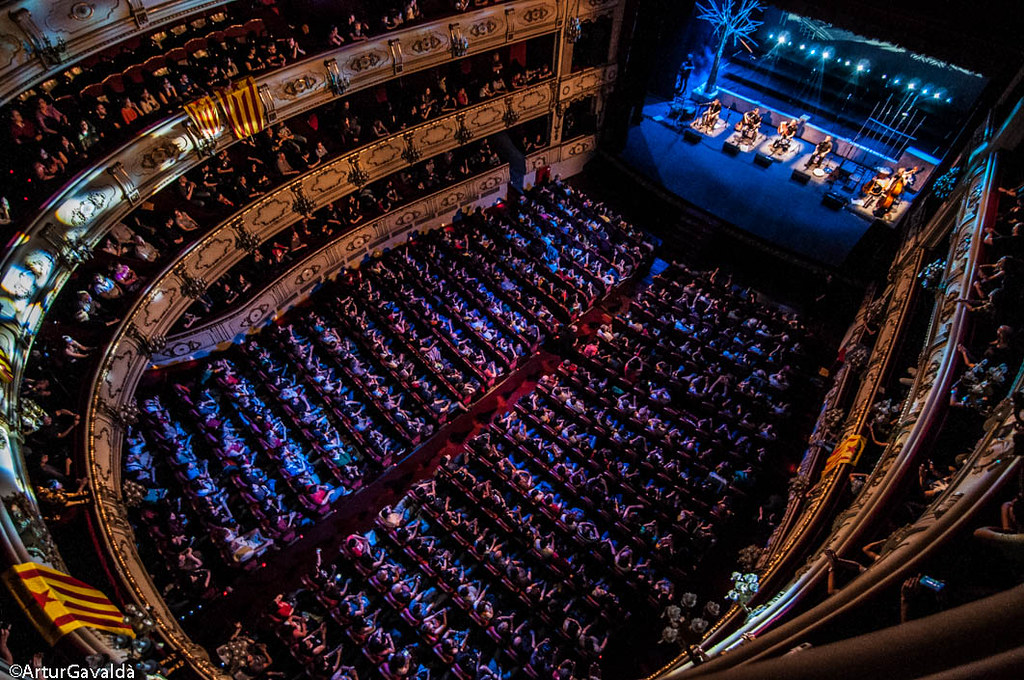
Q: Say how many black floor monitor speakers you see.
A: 5